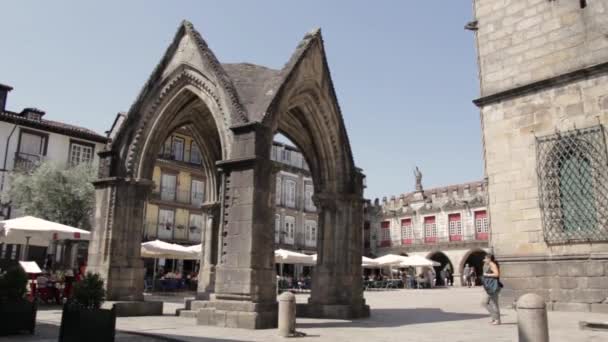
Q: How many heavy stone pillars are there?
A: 4